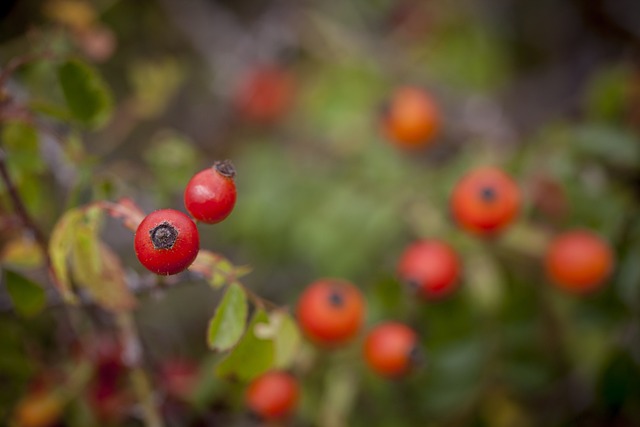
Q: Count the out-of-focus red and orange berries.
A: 8